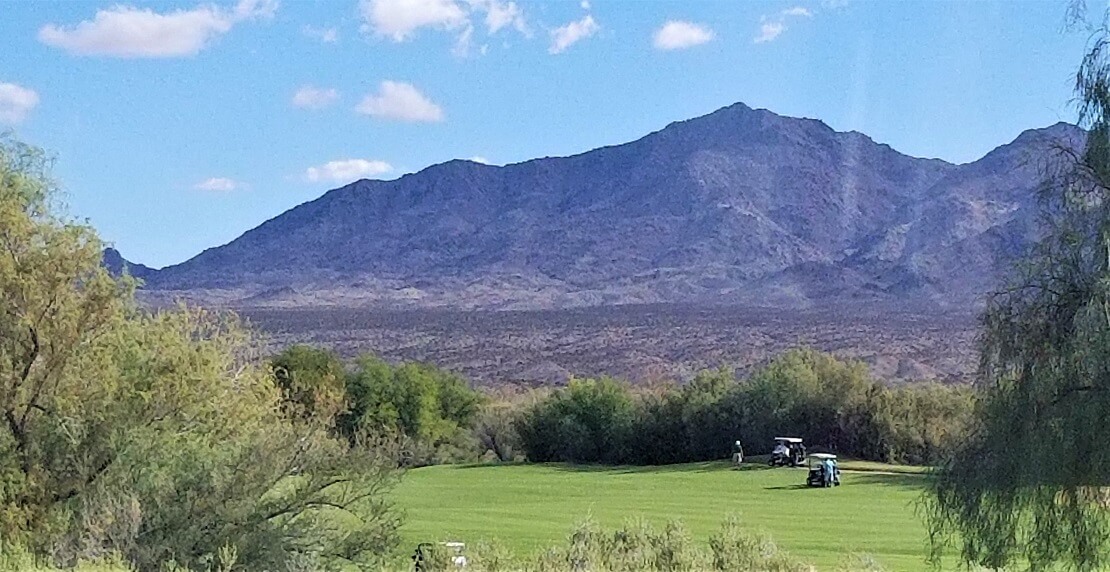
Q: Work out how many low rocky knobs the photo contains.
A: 1